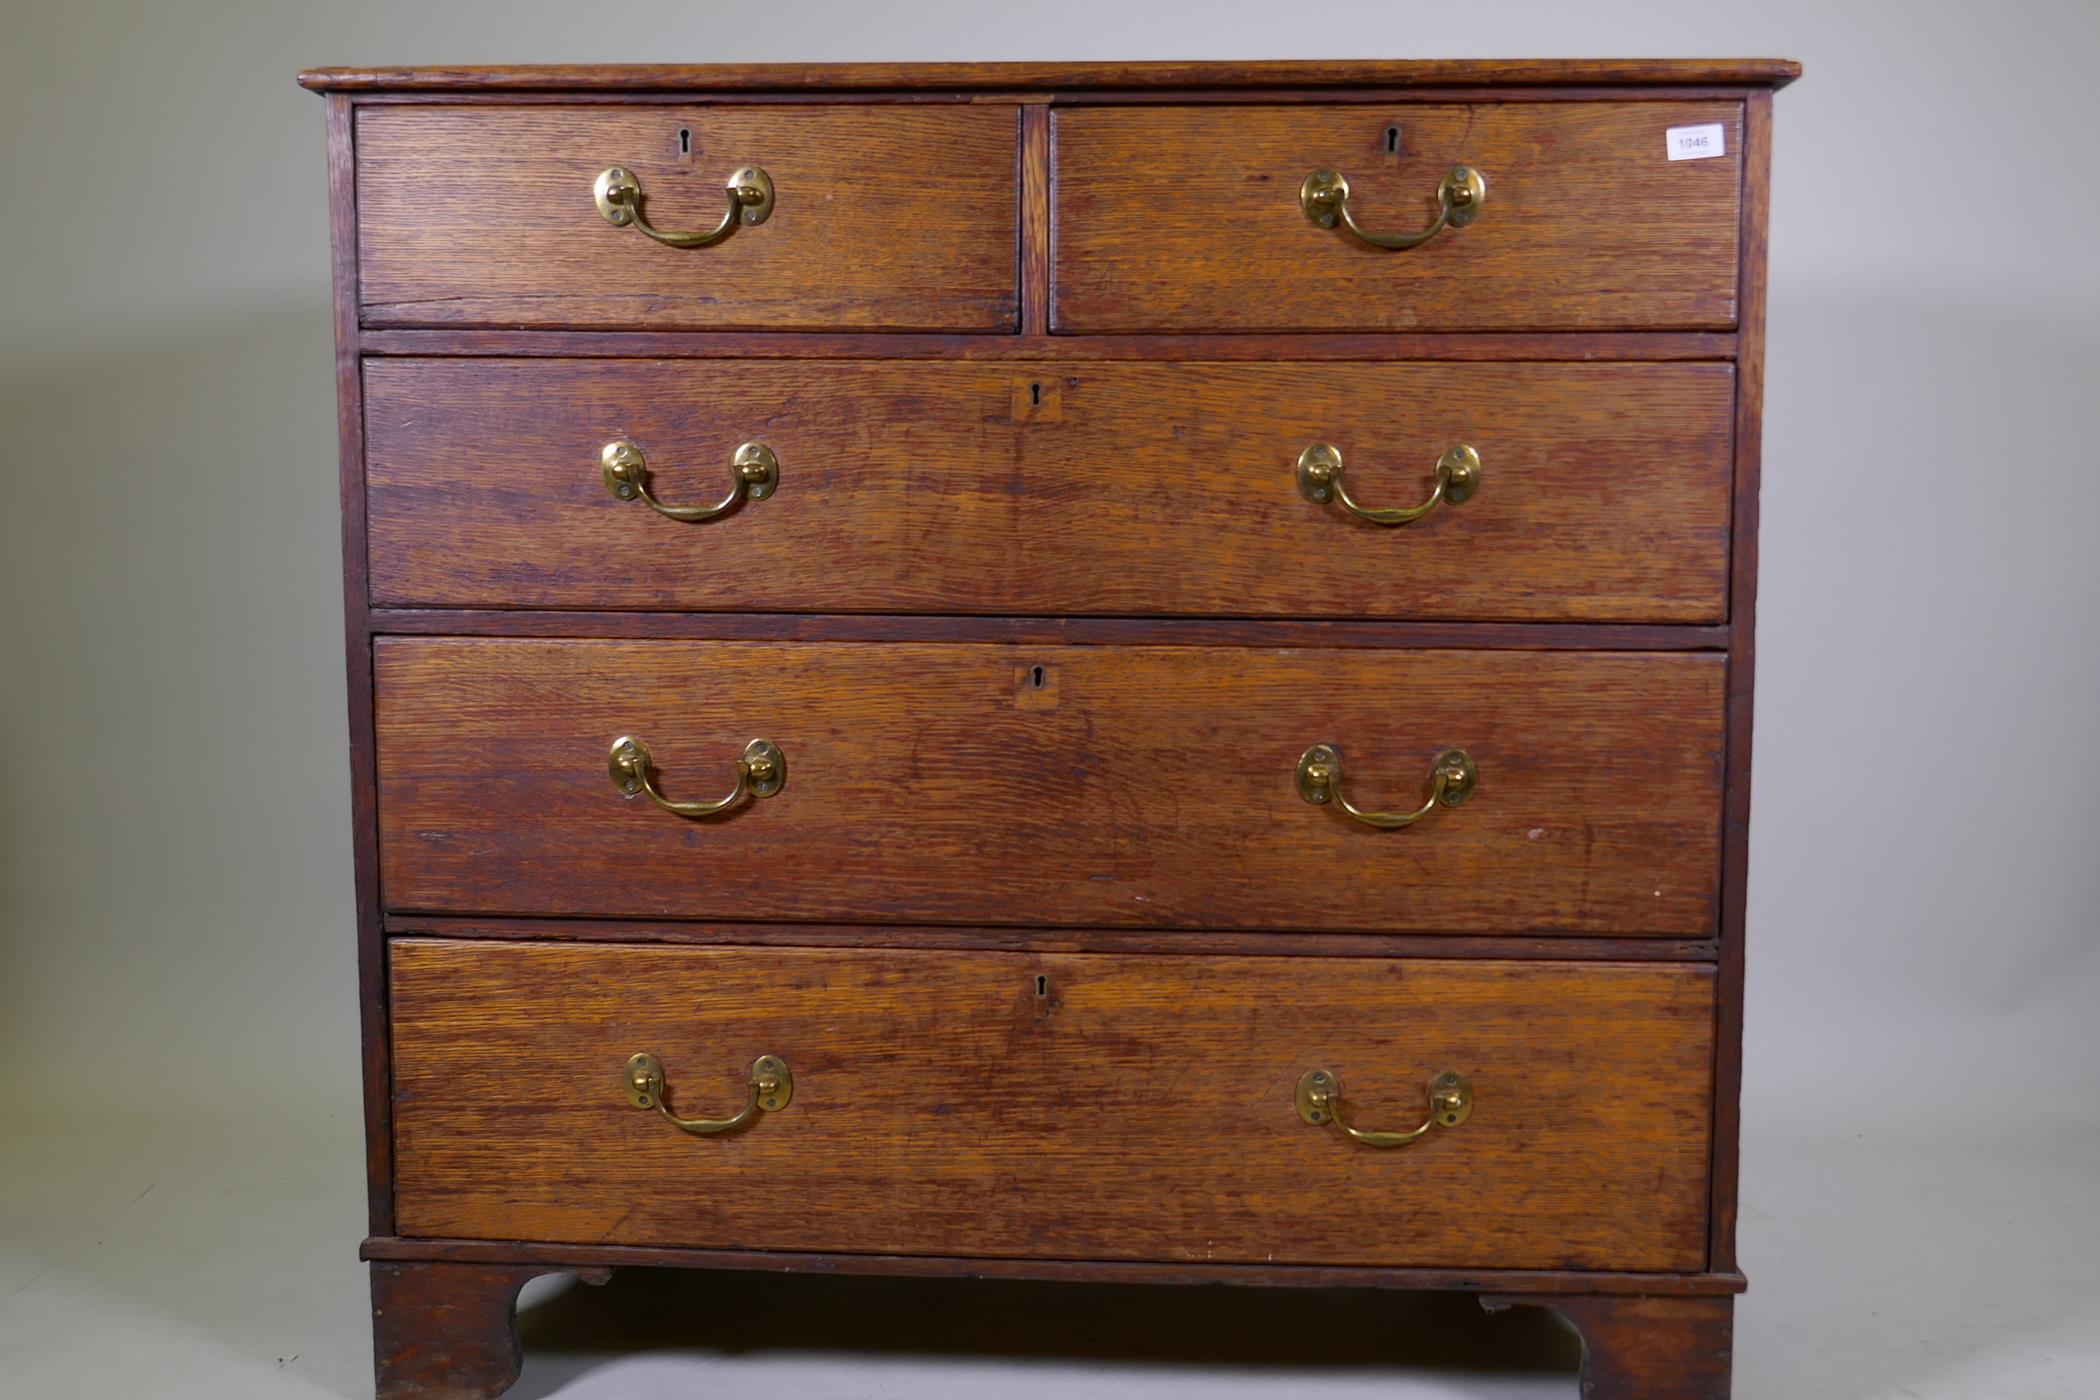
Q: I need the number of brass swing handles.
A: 8